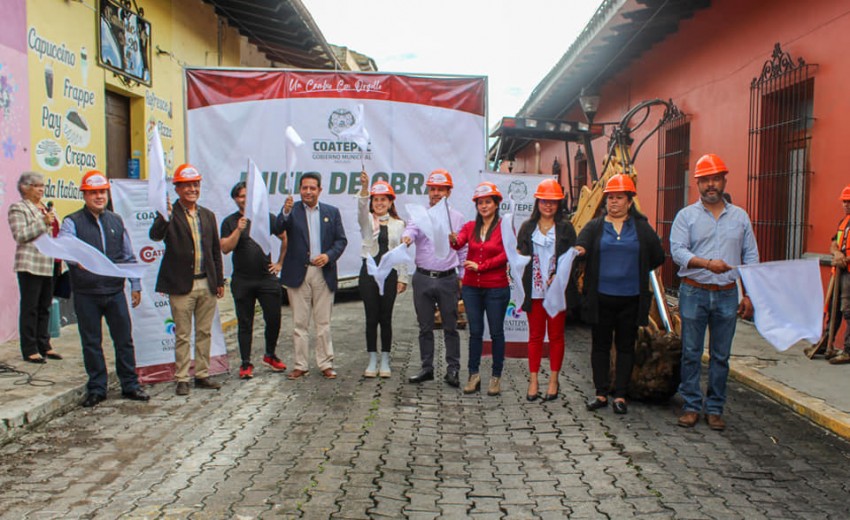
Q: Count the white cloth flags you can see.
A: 10